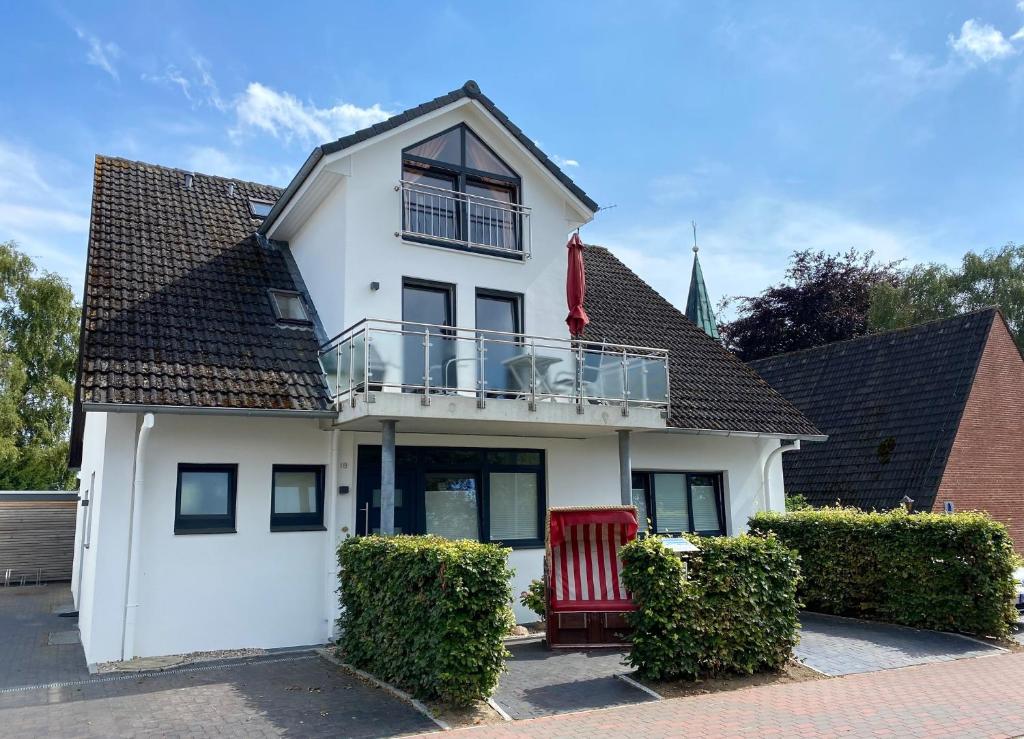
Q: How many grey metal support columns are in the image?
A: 2